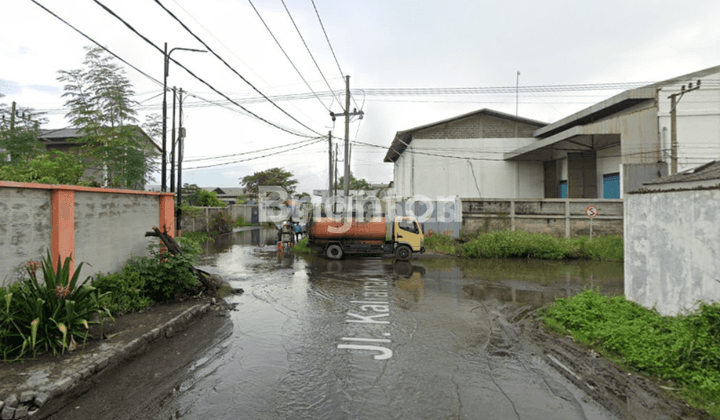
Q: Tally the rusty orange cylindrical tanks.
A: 1